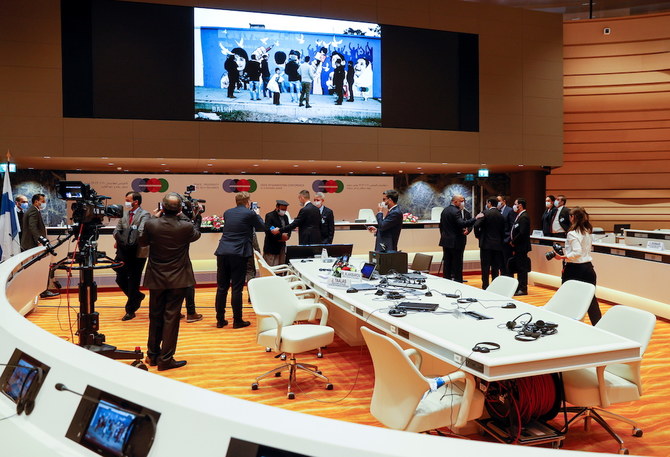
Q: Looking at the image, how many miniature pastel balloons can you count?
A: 0